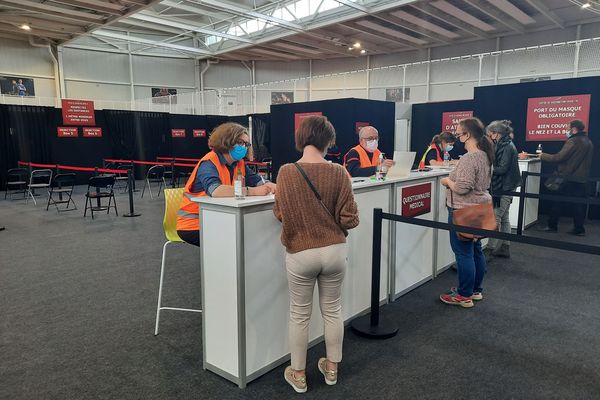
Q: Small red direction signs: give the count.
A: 4